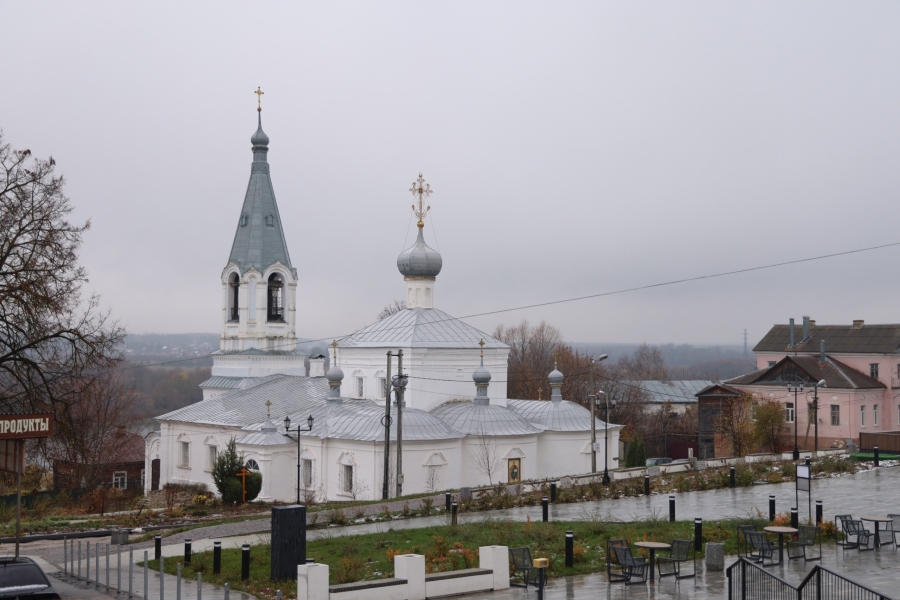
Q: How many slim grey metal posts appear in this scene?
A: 14